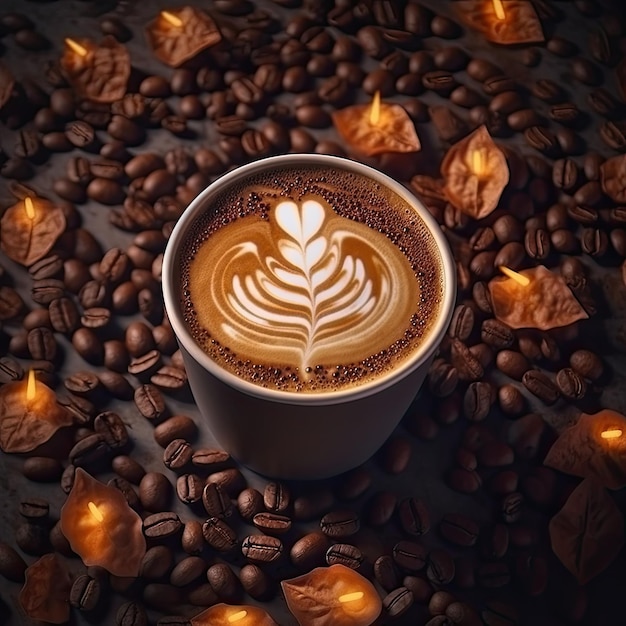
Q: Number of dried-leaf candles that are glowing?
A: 12